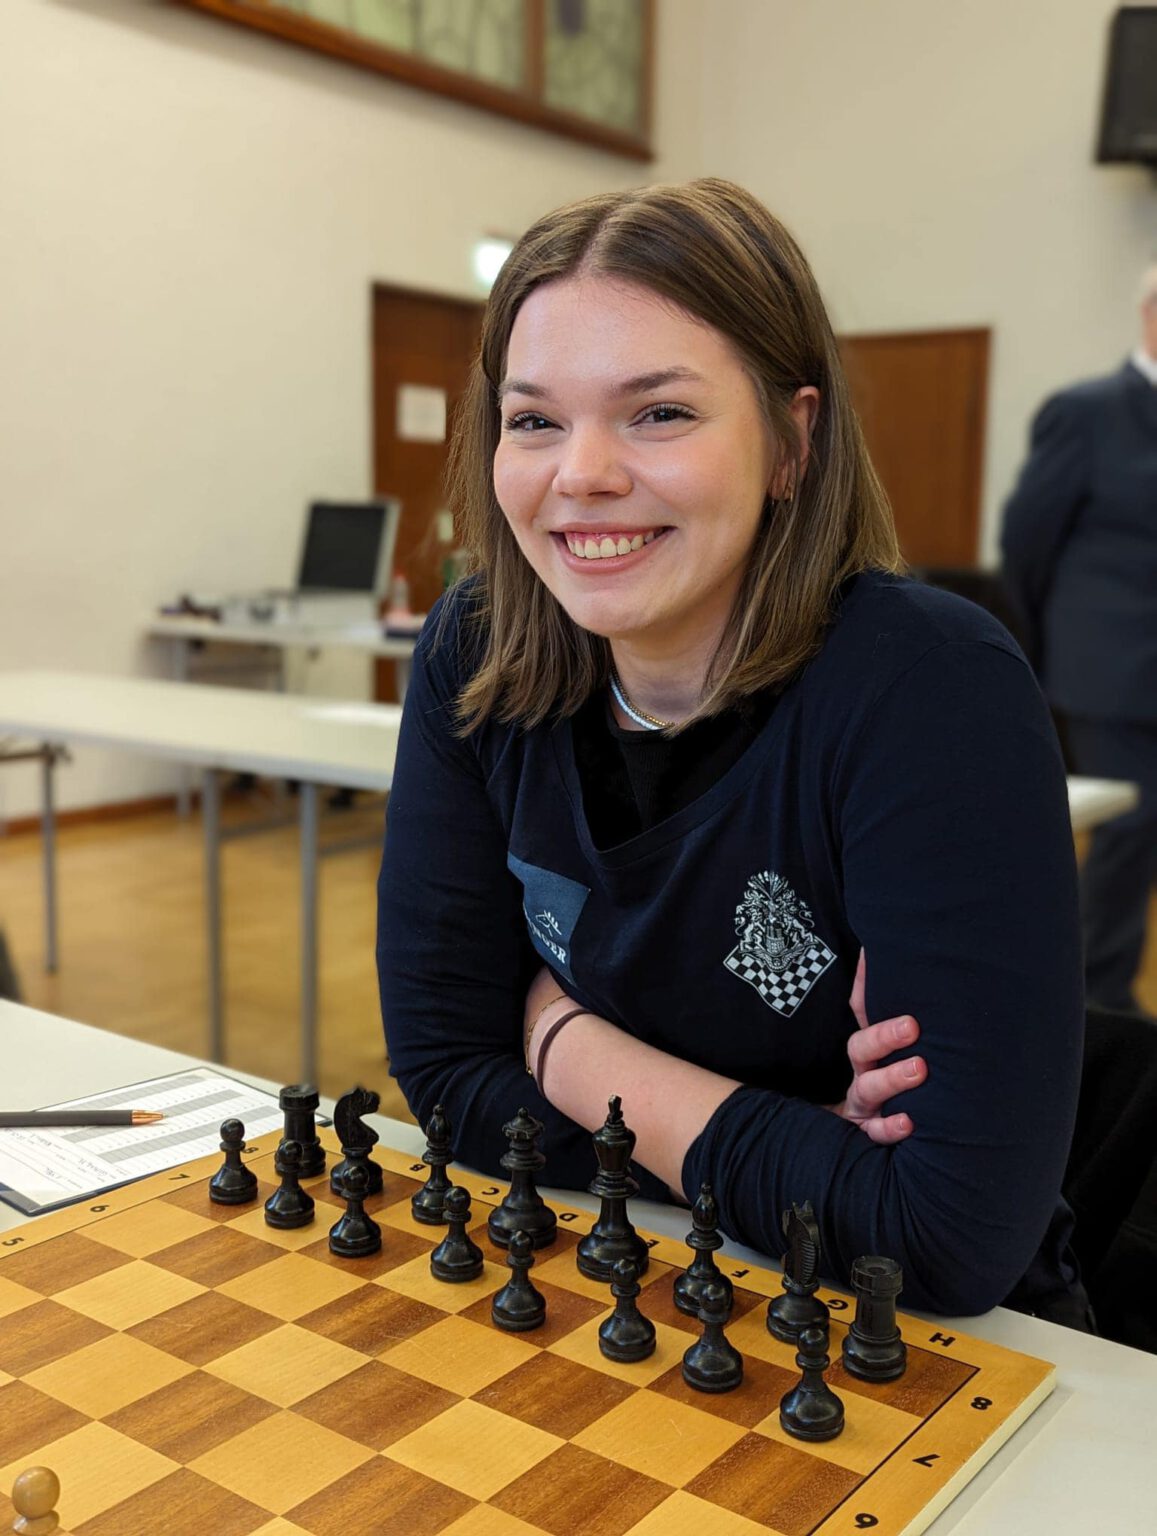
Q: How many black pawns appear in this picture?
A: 8